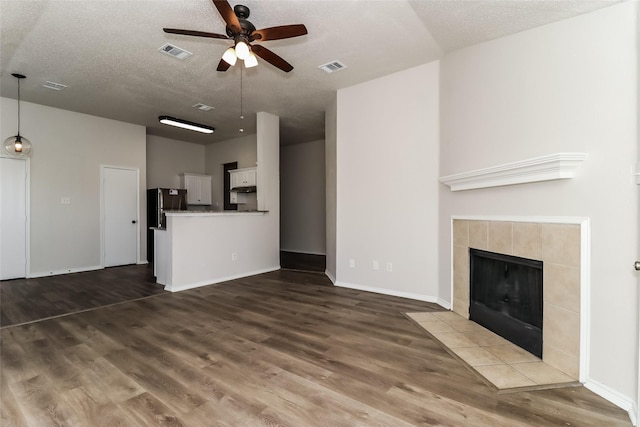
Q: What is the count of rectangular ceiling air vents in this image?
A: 4